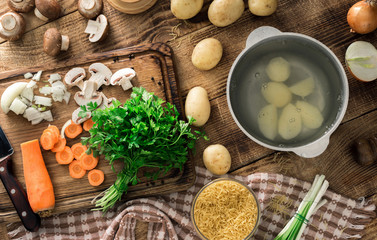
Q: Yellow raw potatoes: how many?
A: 6